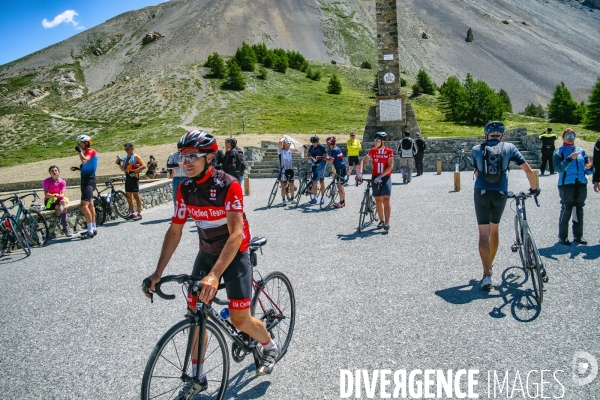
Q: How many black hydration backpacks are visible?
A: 1